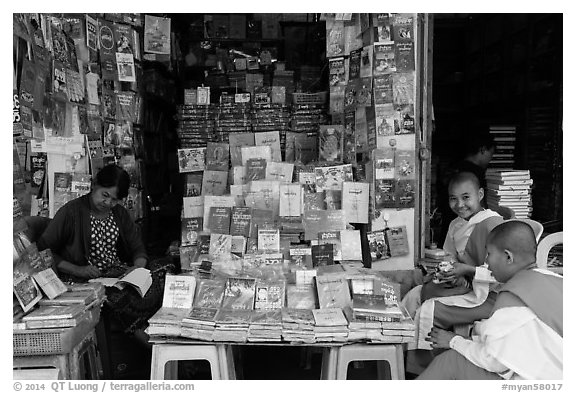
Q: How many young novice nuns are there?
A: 2